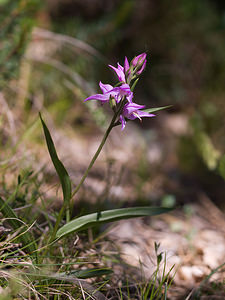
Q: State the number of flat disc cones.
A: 0